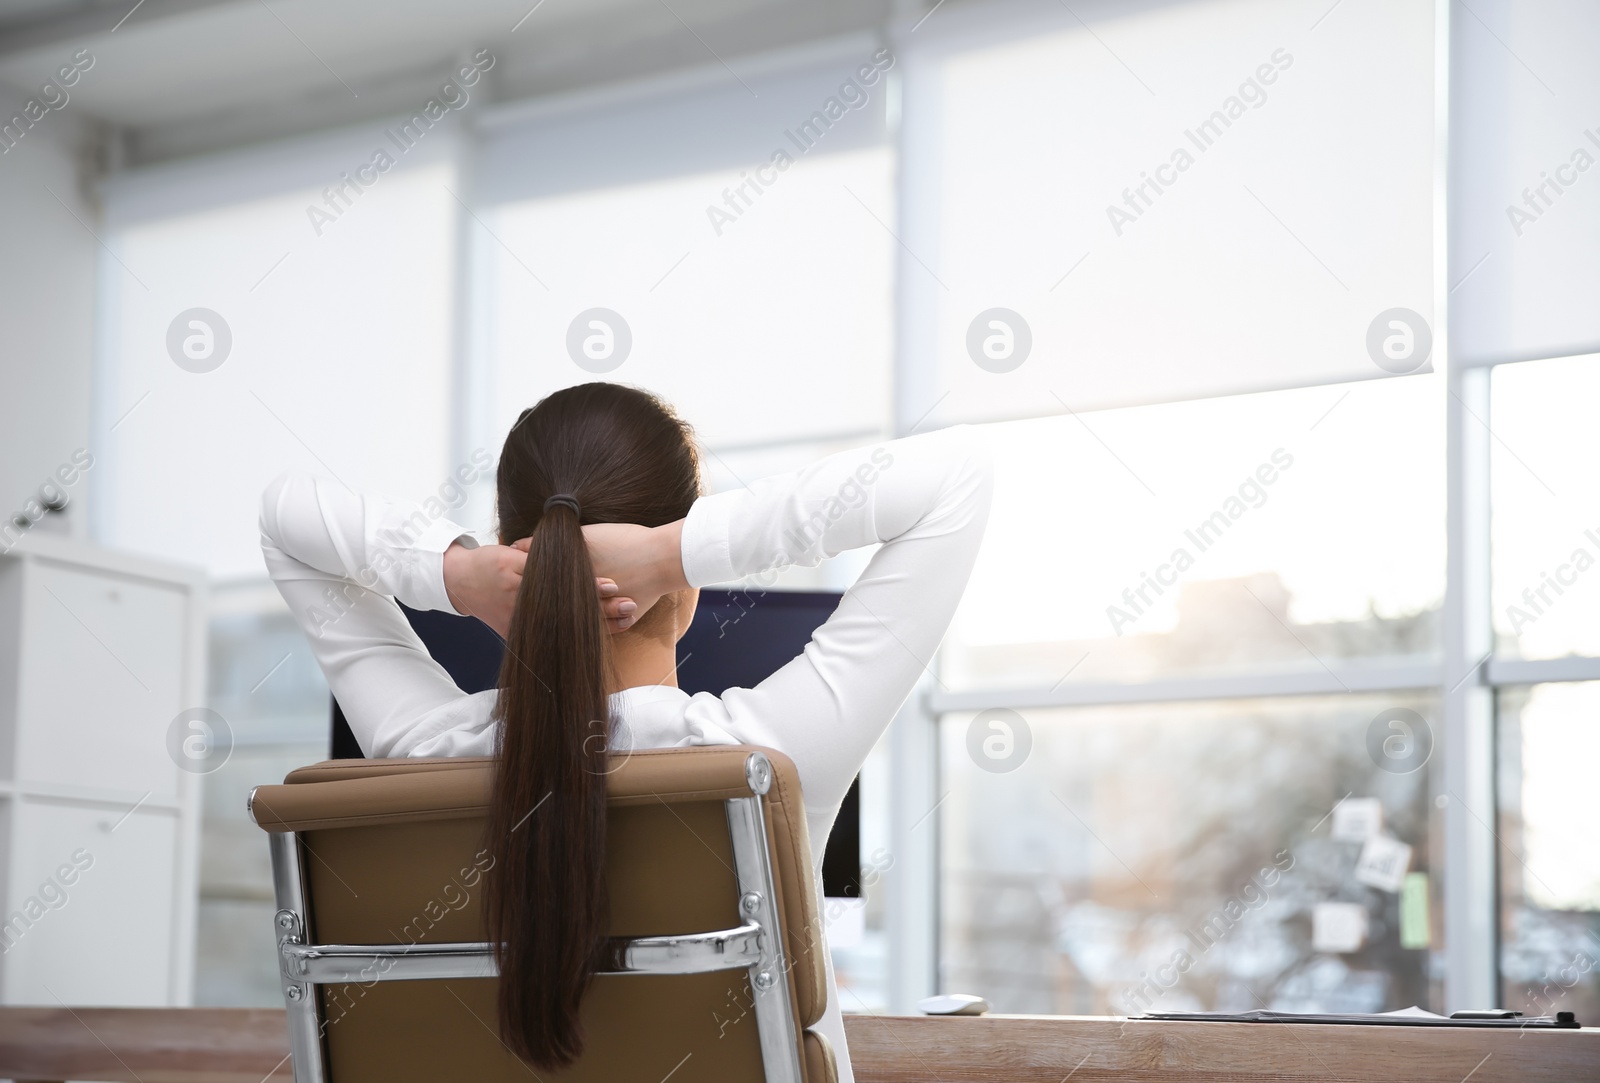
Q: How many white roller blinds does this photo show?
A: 4